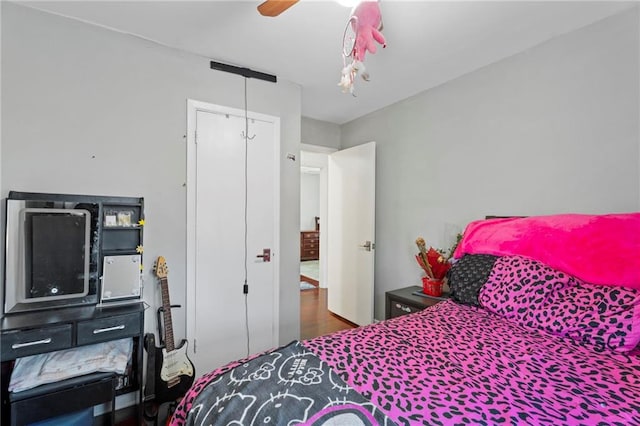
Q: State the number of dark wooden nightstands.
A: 1